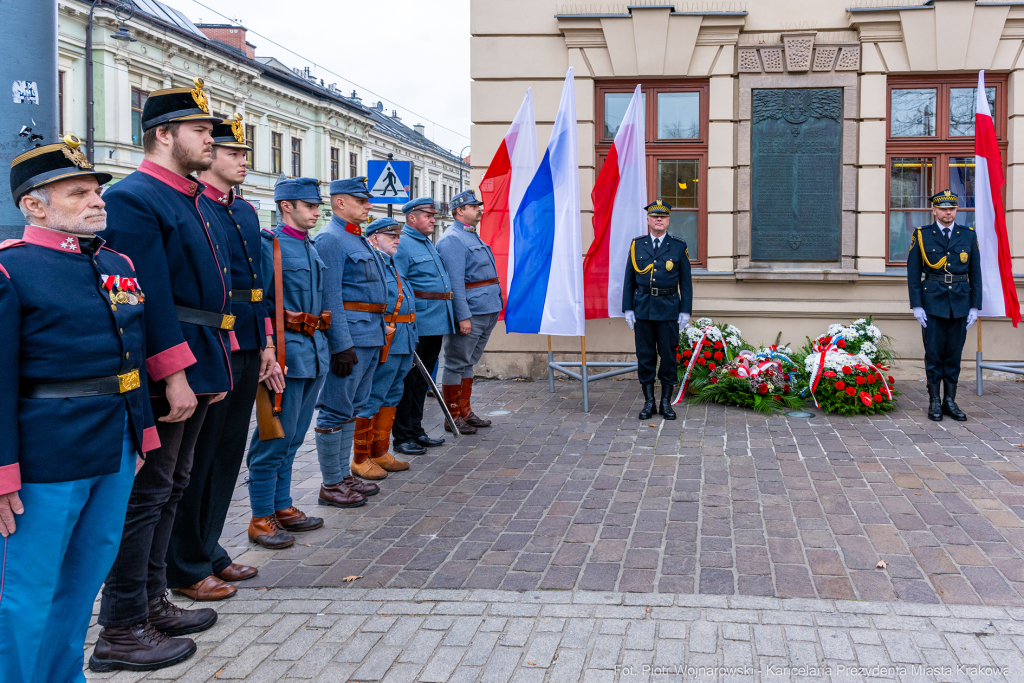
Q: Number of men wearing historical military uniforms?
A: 8